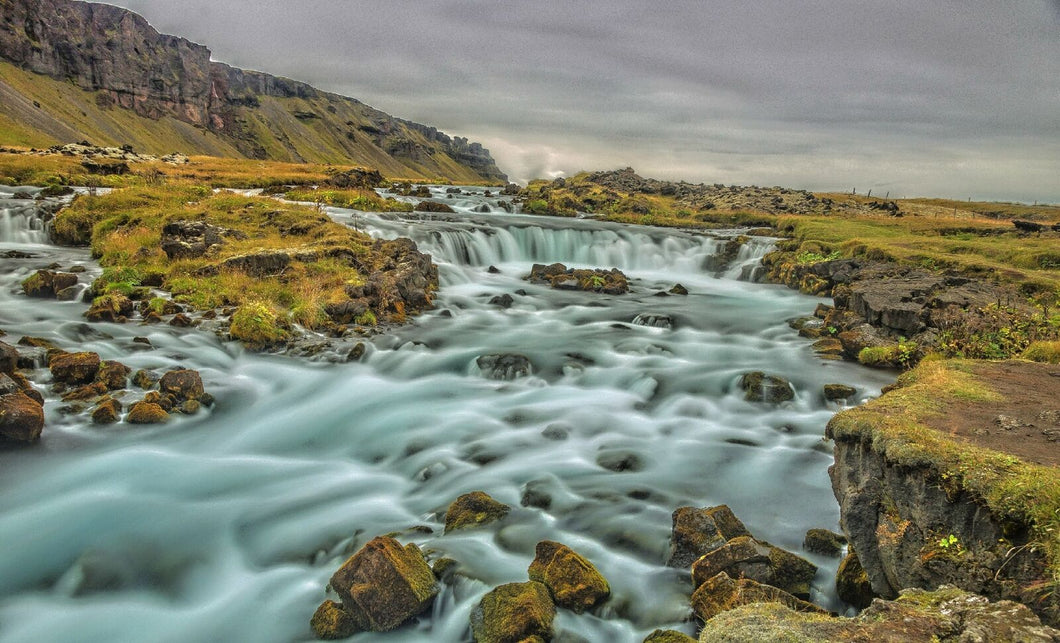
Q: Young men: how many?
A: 0